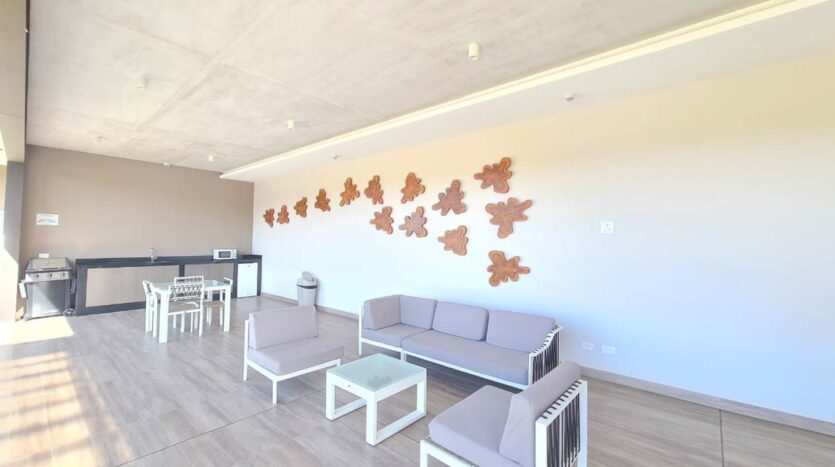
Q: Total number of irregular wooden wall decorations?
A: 14